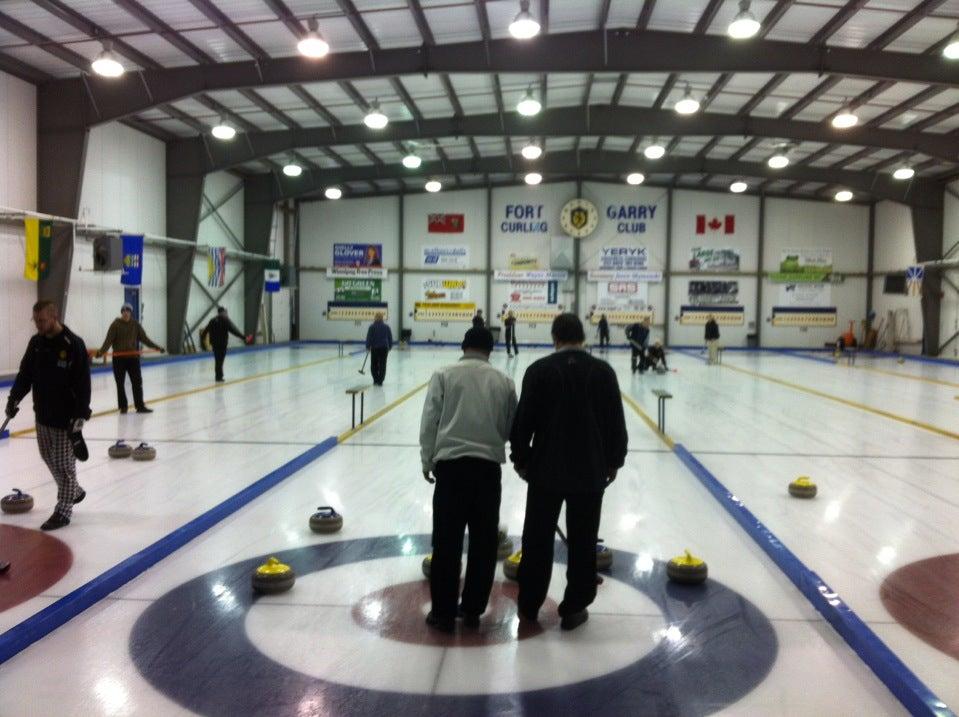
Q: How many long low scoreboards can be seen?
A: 6